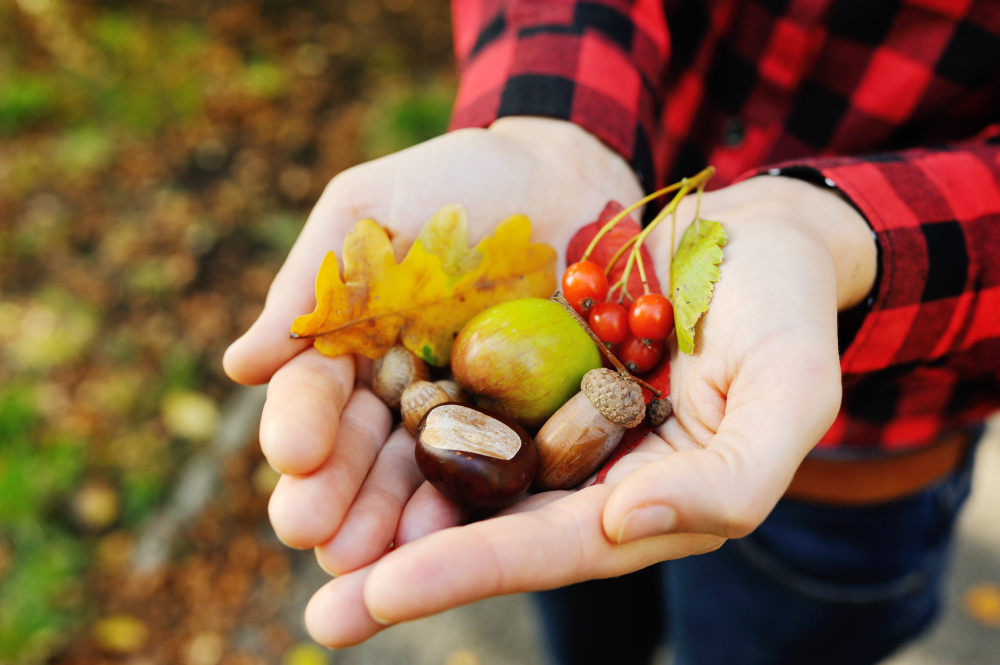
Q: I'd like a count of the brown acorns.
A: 1